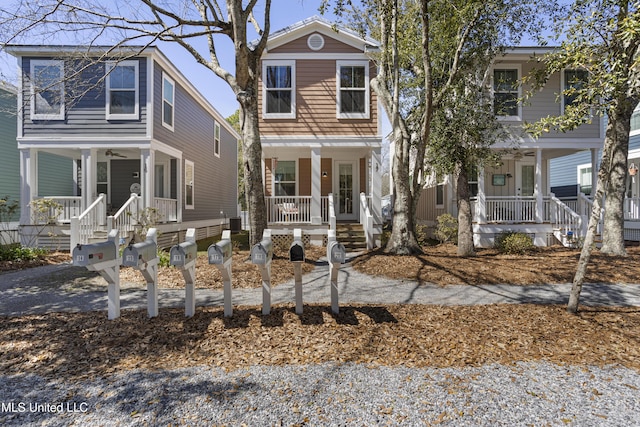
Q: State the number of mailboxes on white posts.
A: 7